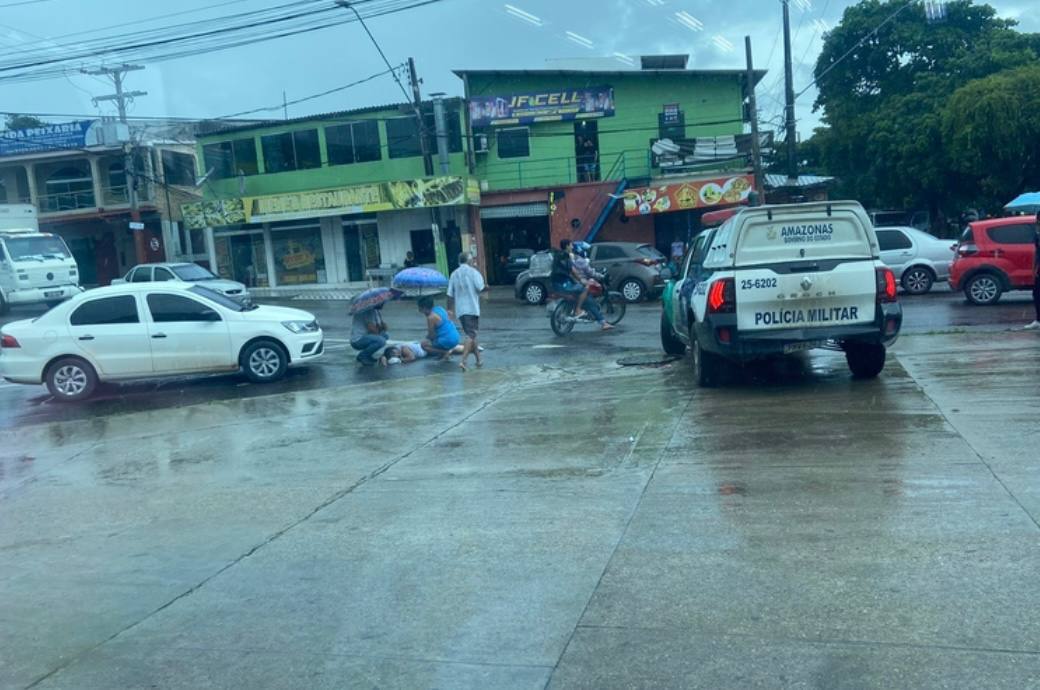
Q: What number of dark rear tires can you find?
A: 7